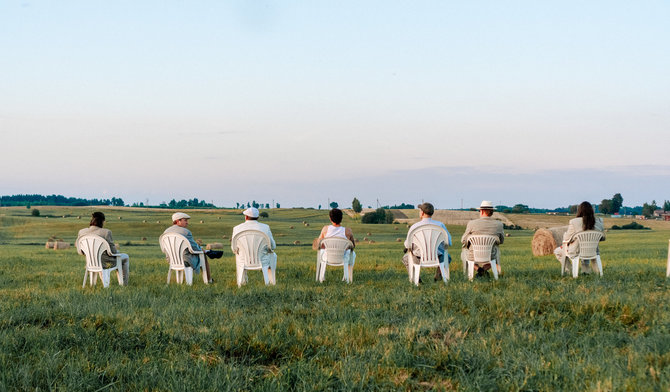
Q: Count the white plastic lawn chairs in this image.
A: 7